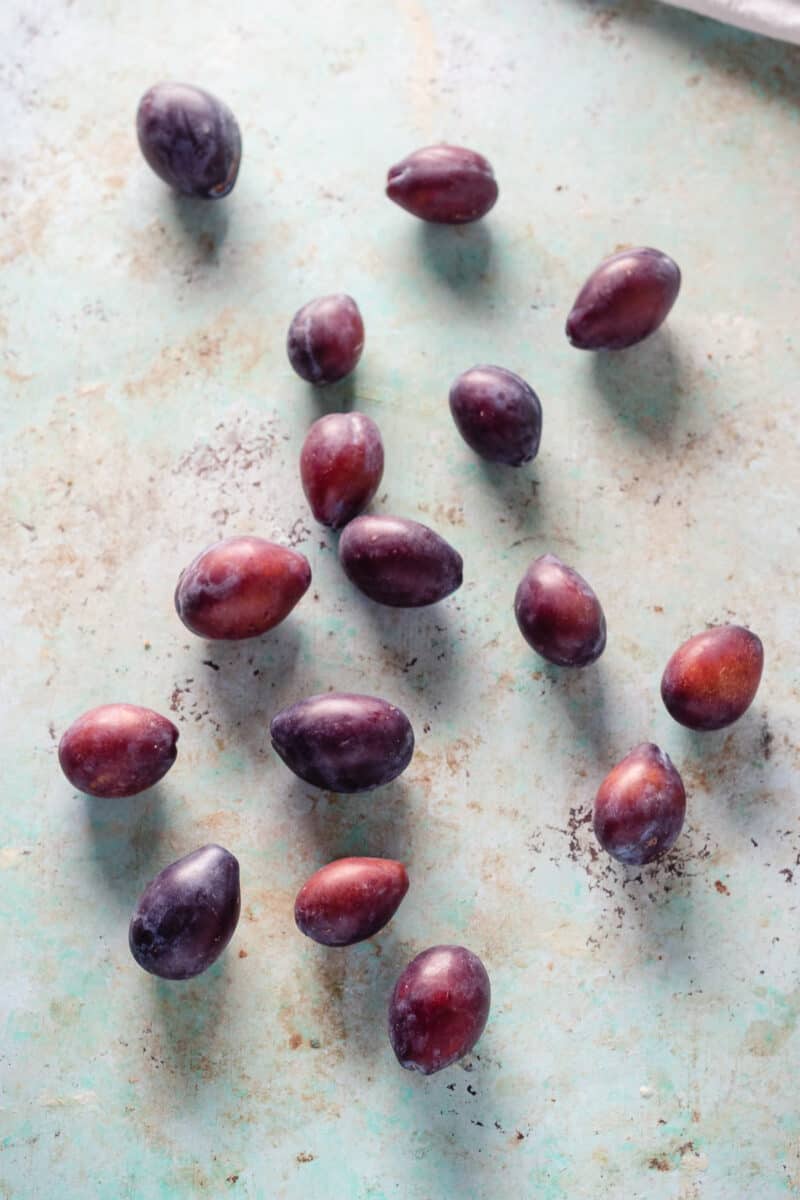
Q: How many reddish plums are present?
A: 11